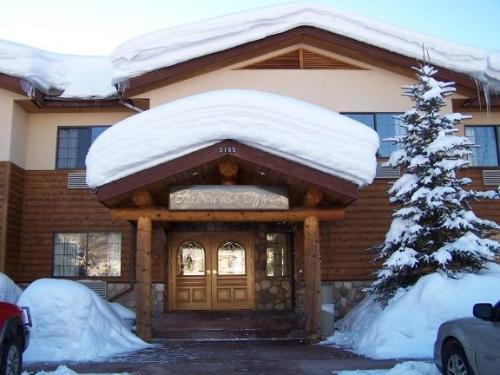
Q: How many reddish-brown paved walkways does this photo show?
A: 1